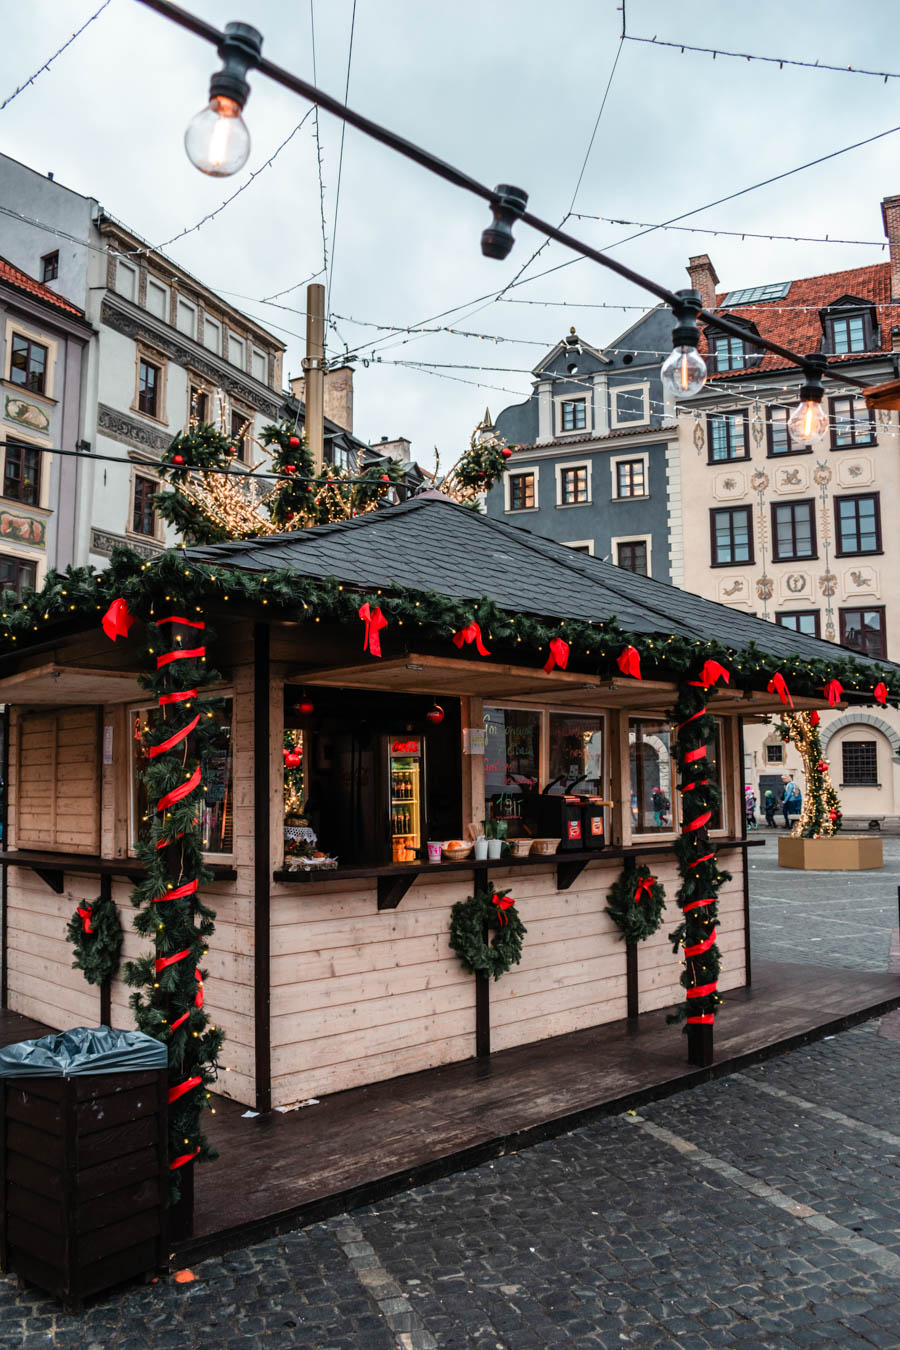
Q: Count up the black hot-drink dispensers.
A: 2